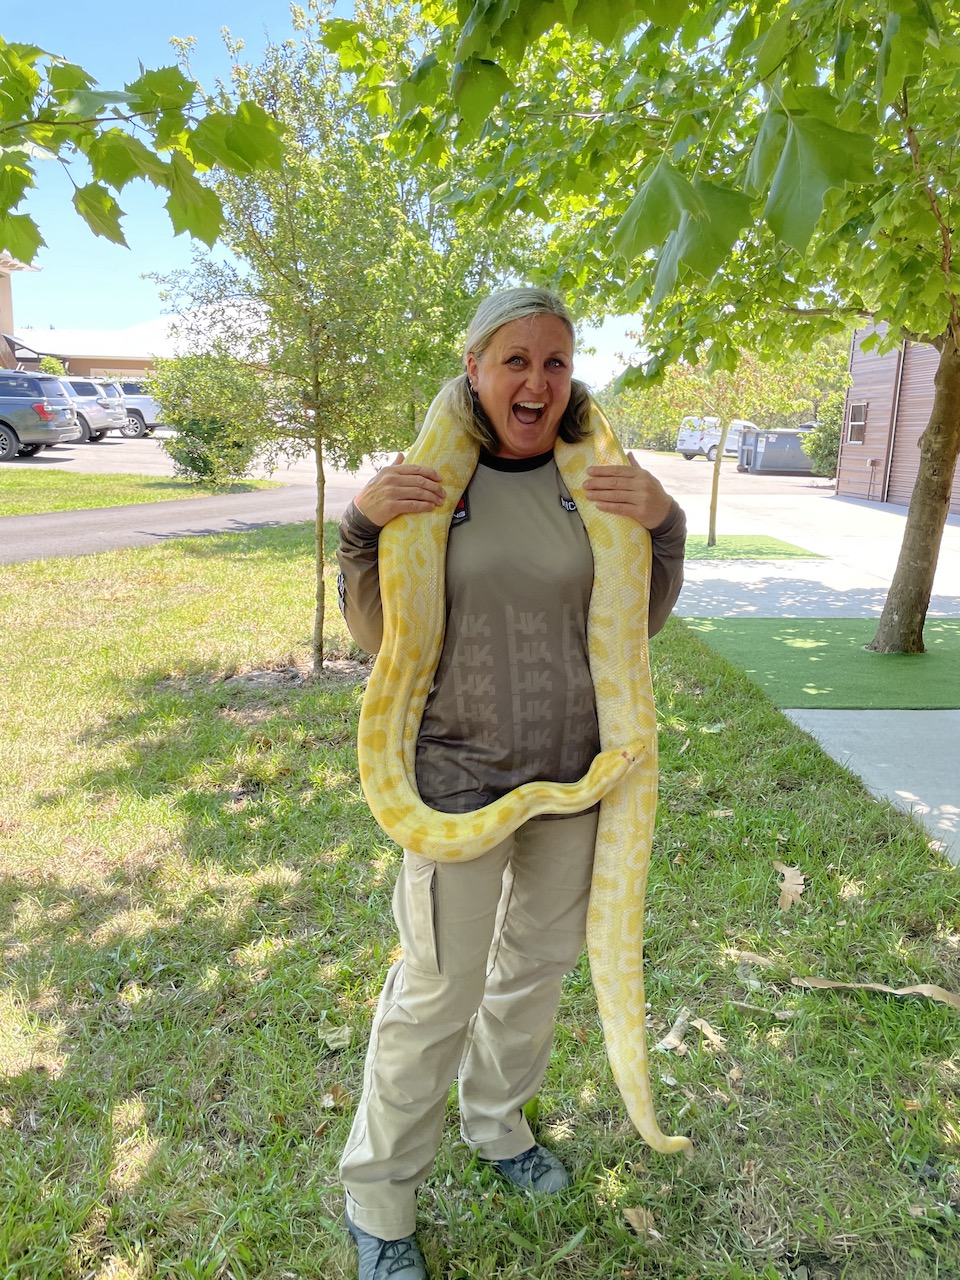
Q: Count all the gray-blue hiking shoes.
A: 2